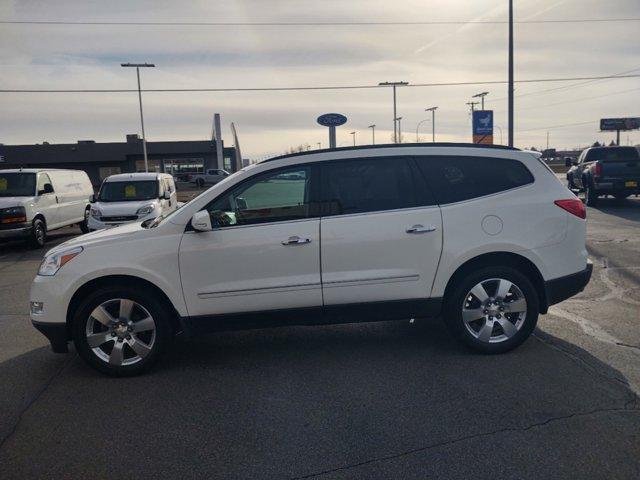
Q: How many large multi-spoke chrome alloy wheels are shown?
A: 2